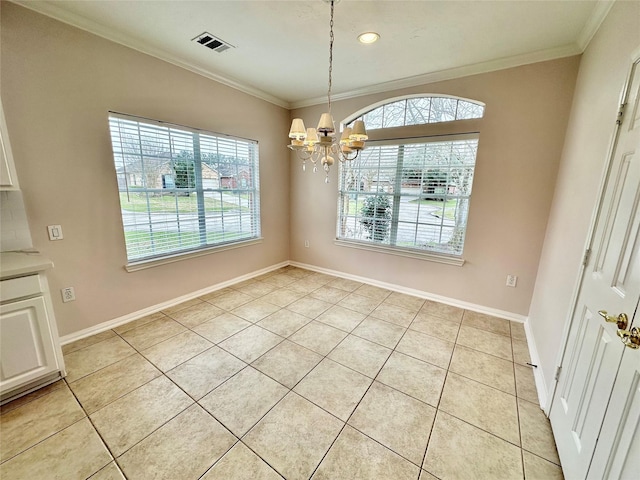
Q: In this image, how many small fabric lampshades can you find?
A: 5